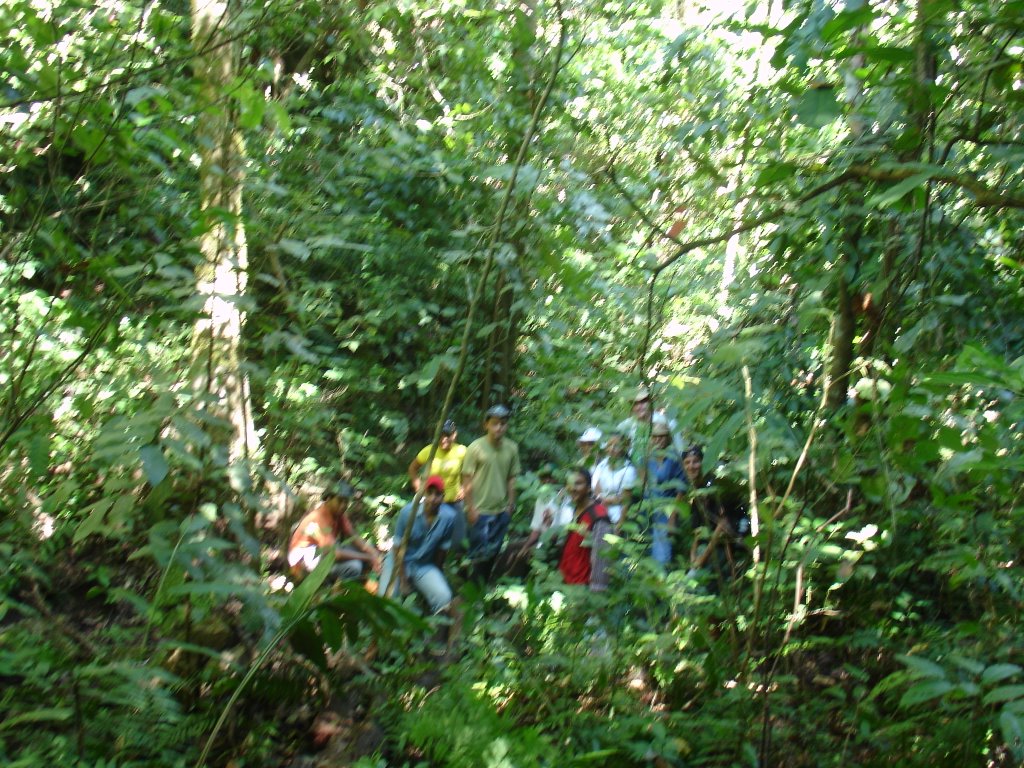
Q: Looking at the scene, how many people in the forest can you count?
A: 11